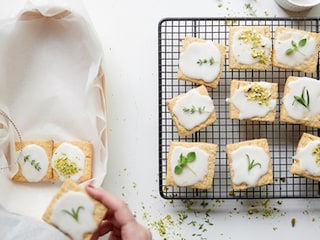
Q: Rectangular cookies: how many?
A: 12